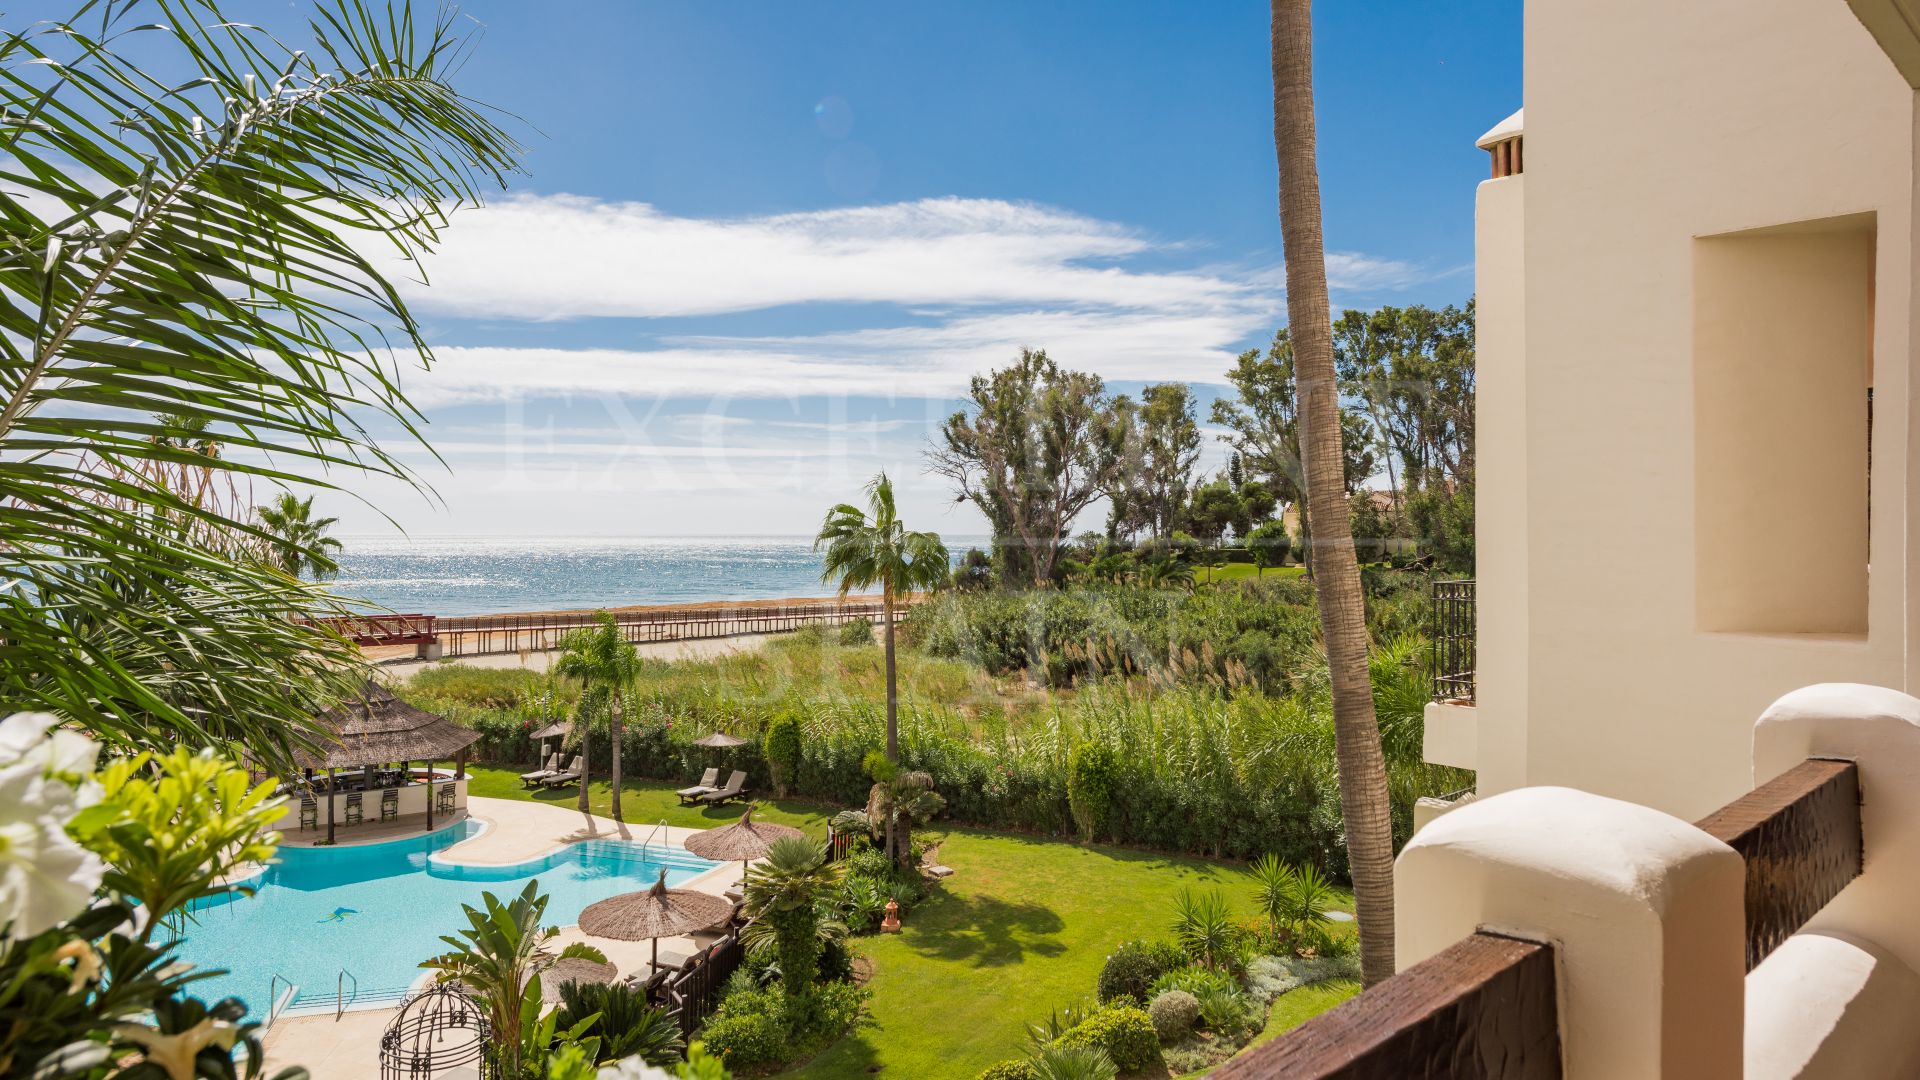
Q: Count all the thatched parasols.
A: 5